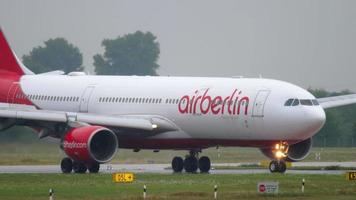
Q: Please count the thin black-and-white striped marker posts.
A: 4